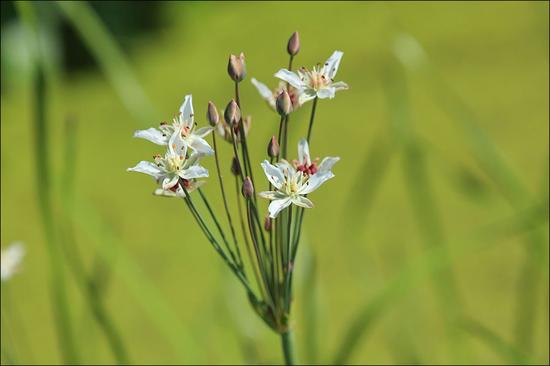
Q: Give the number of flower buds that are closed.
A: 9